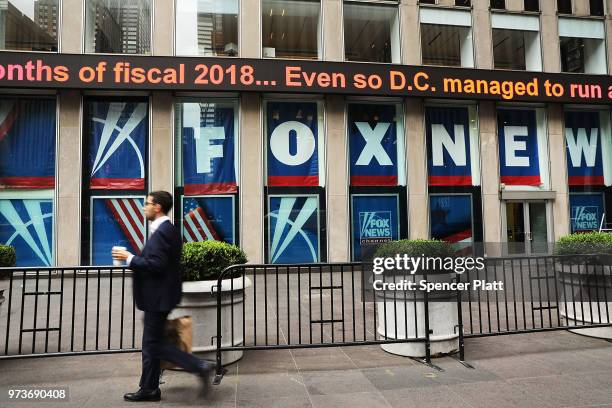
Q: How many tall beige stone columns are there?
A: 7